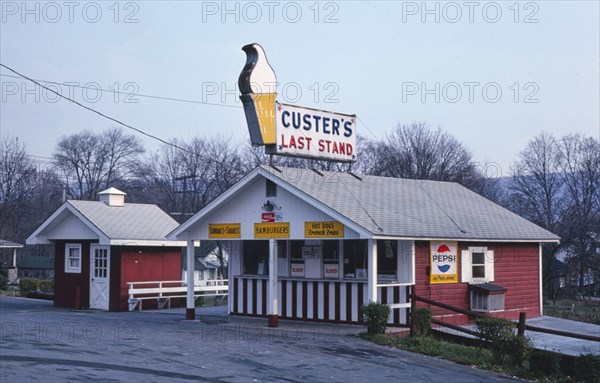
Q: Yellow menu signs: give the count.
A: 3